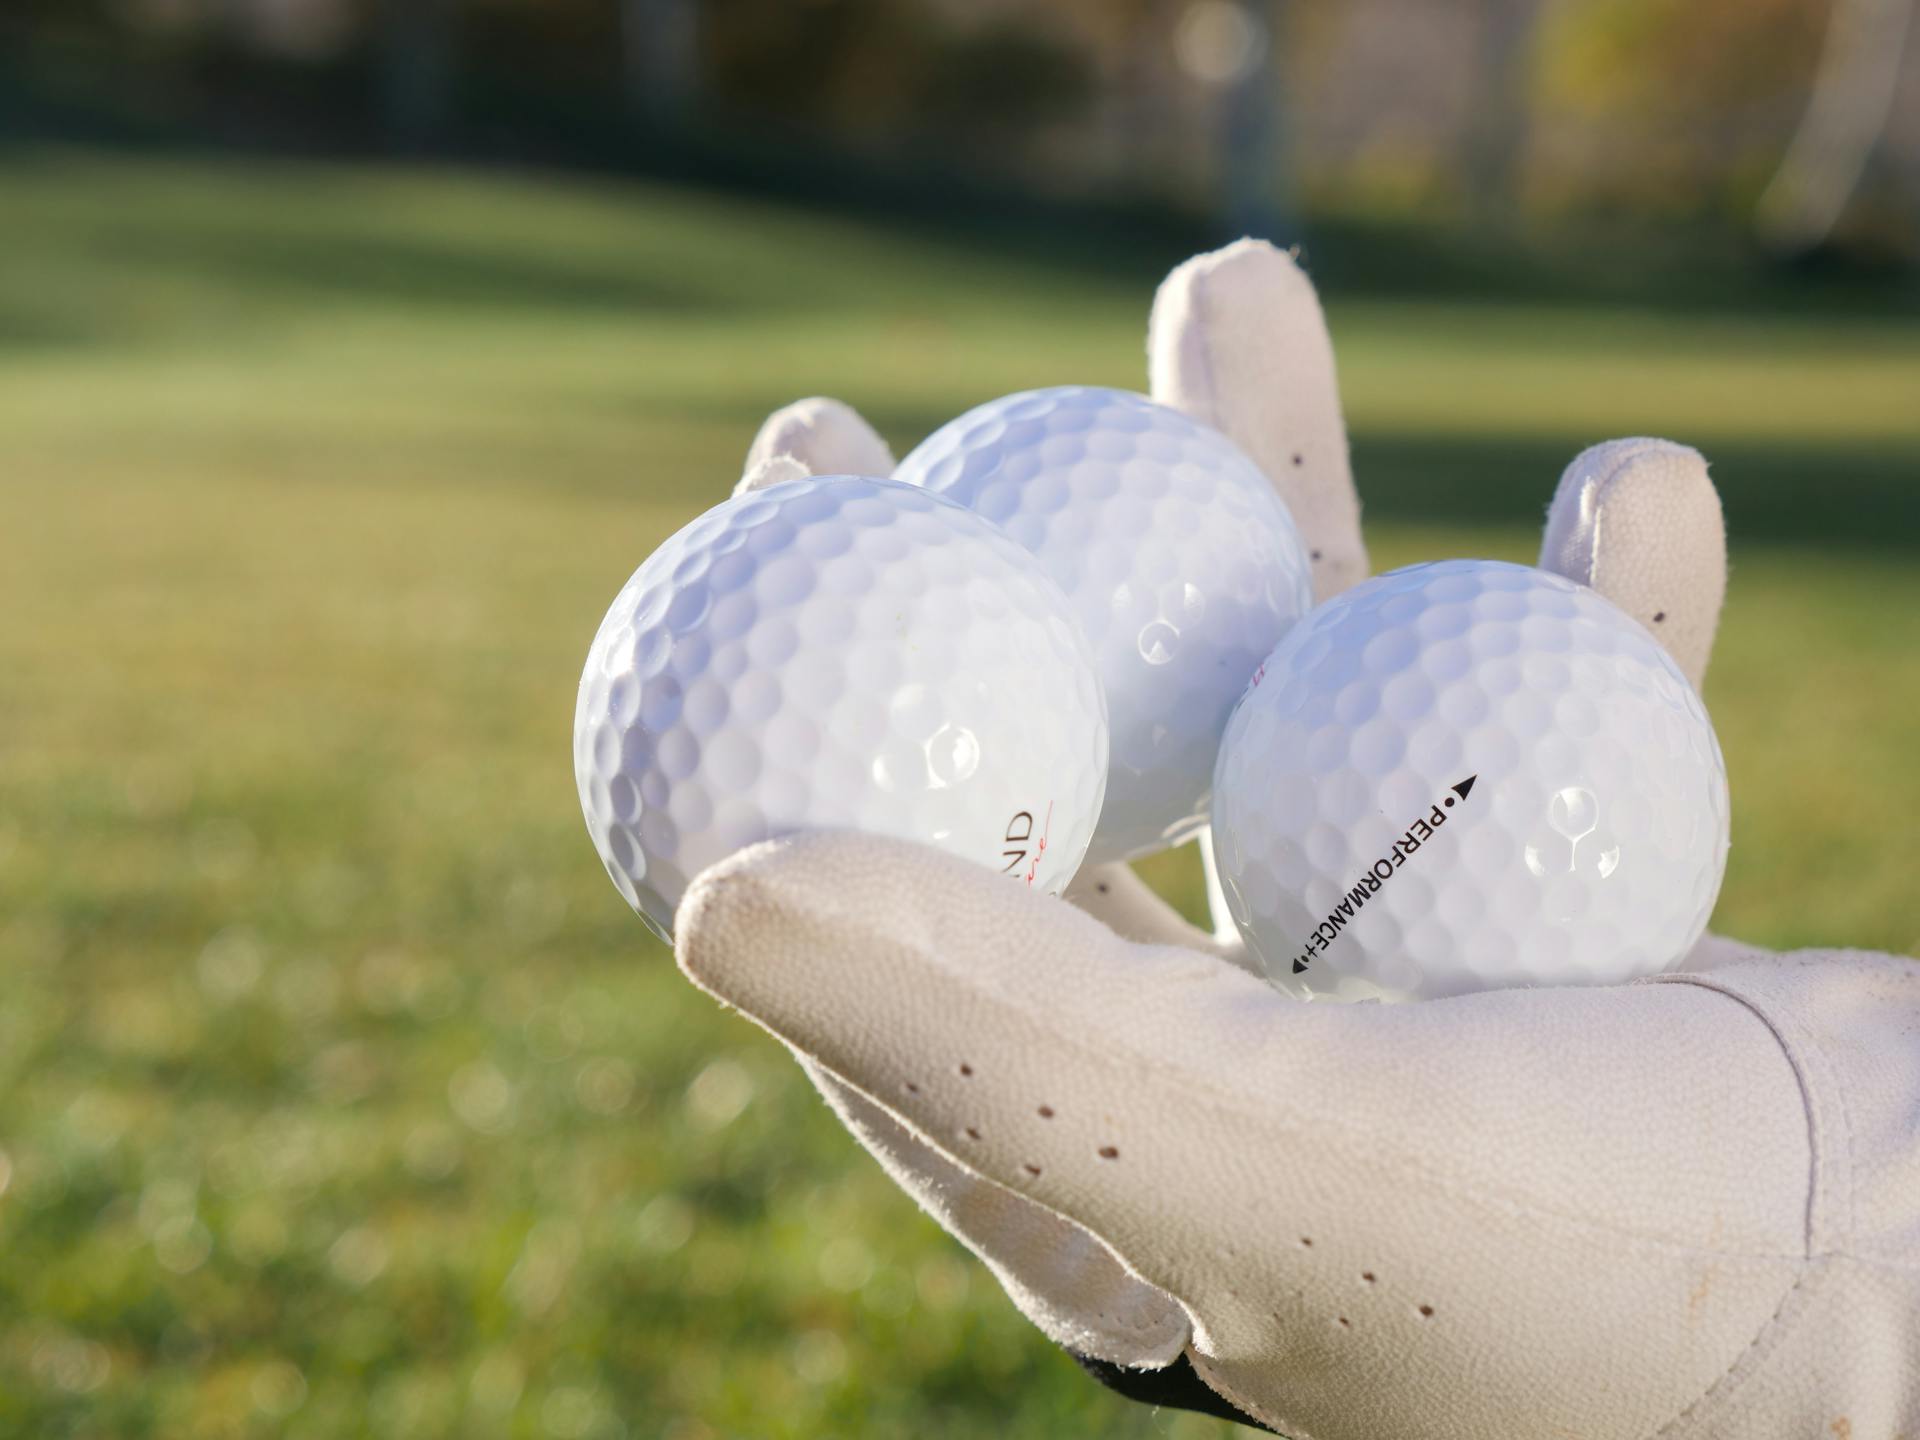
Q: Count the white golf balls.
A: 3